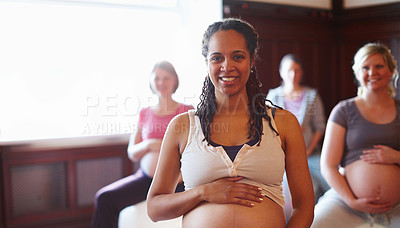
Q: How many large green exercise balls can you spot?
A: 0